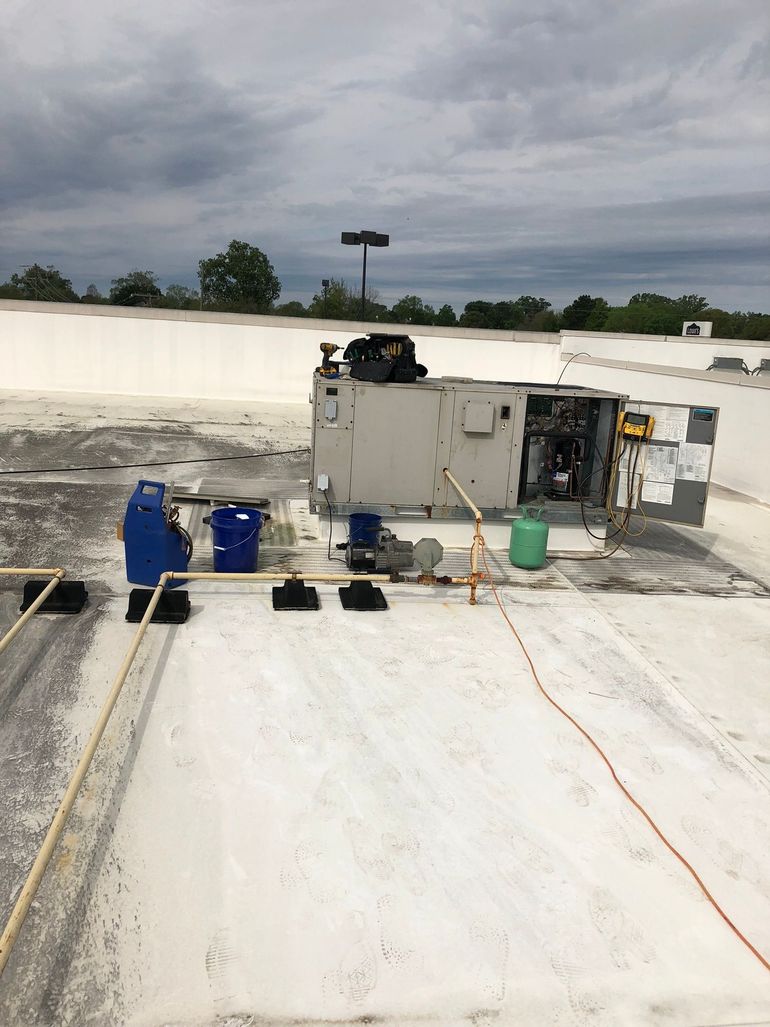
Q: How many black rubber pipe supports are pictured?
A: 4